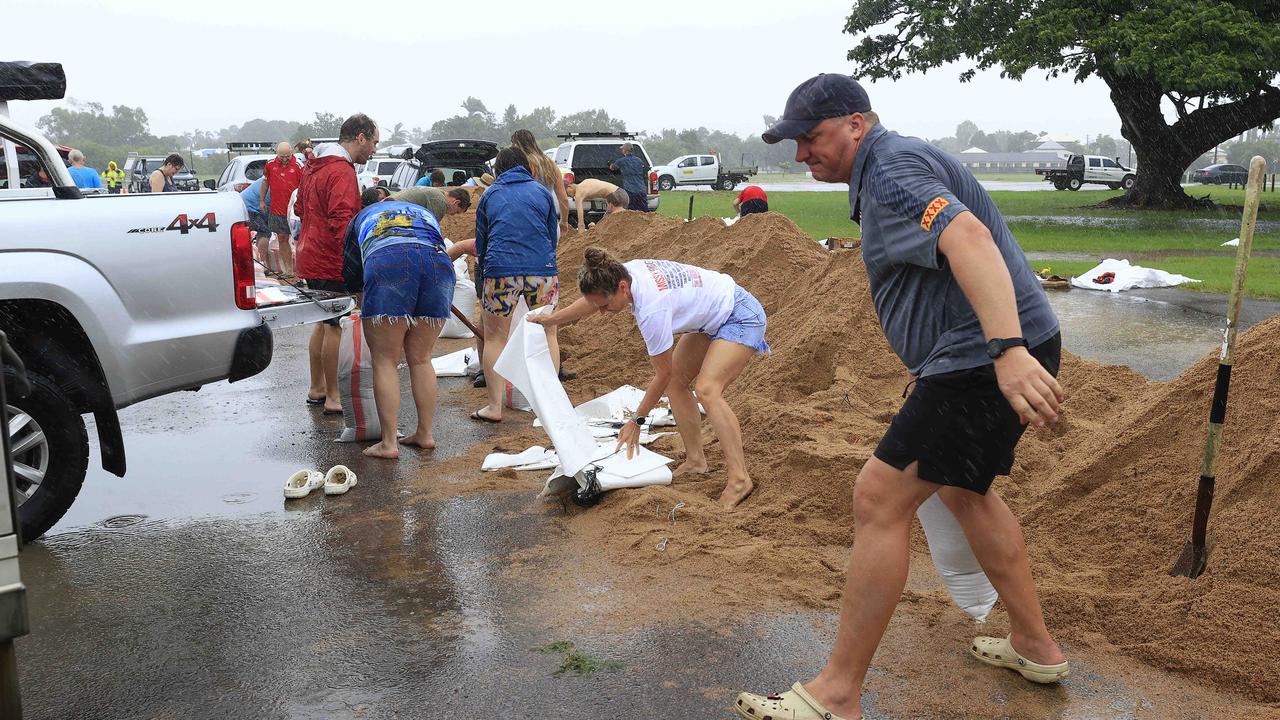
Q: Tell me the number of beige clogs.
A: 4